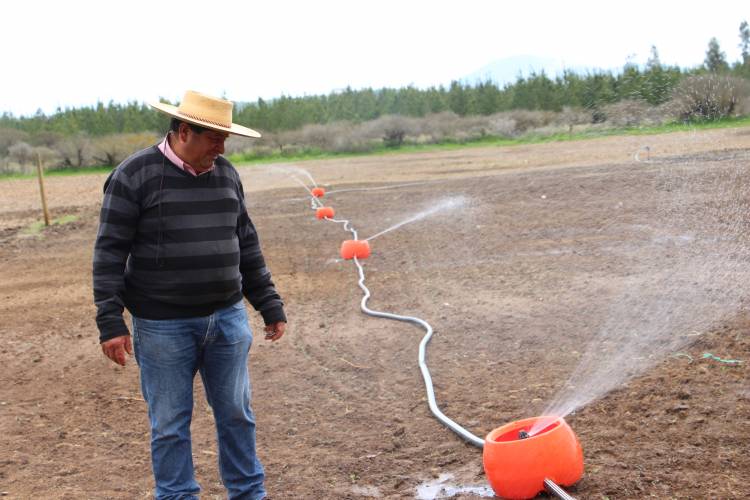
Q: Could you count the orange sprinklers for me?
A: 4